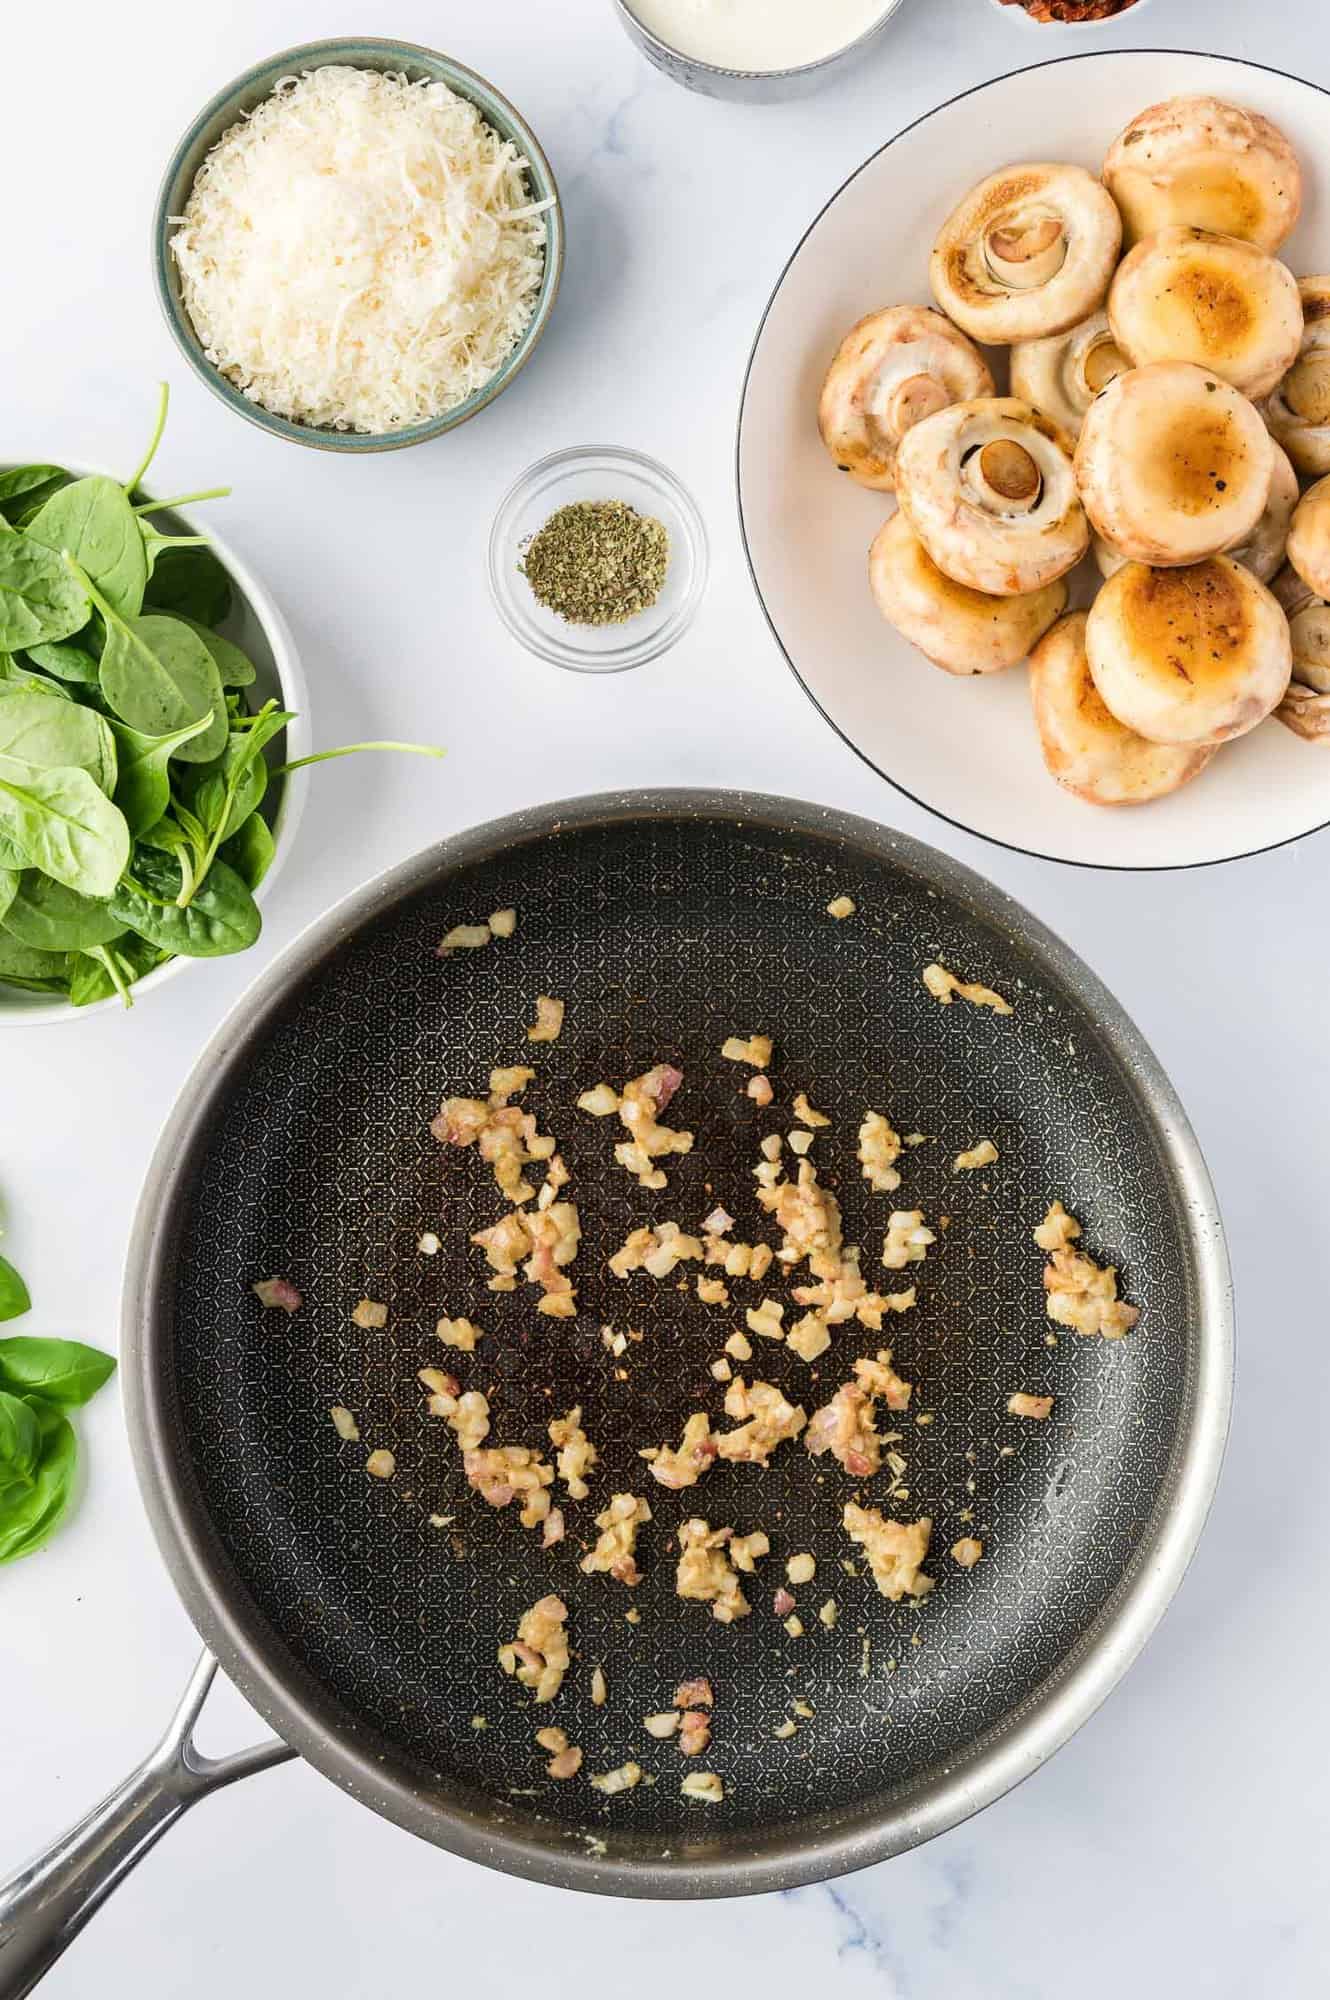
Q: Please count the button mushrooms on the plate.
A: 14